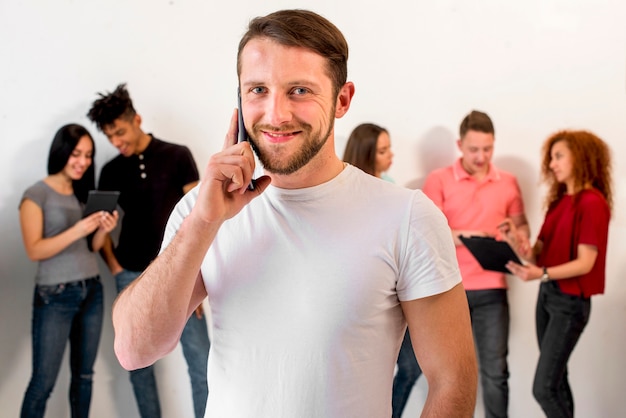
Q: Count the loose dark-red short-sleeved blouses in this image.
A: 1